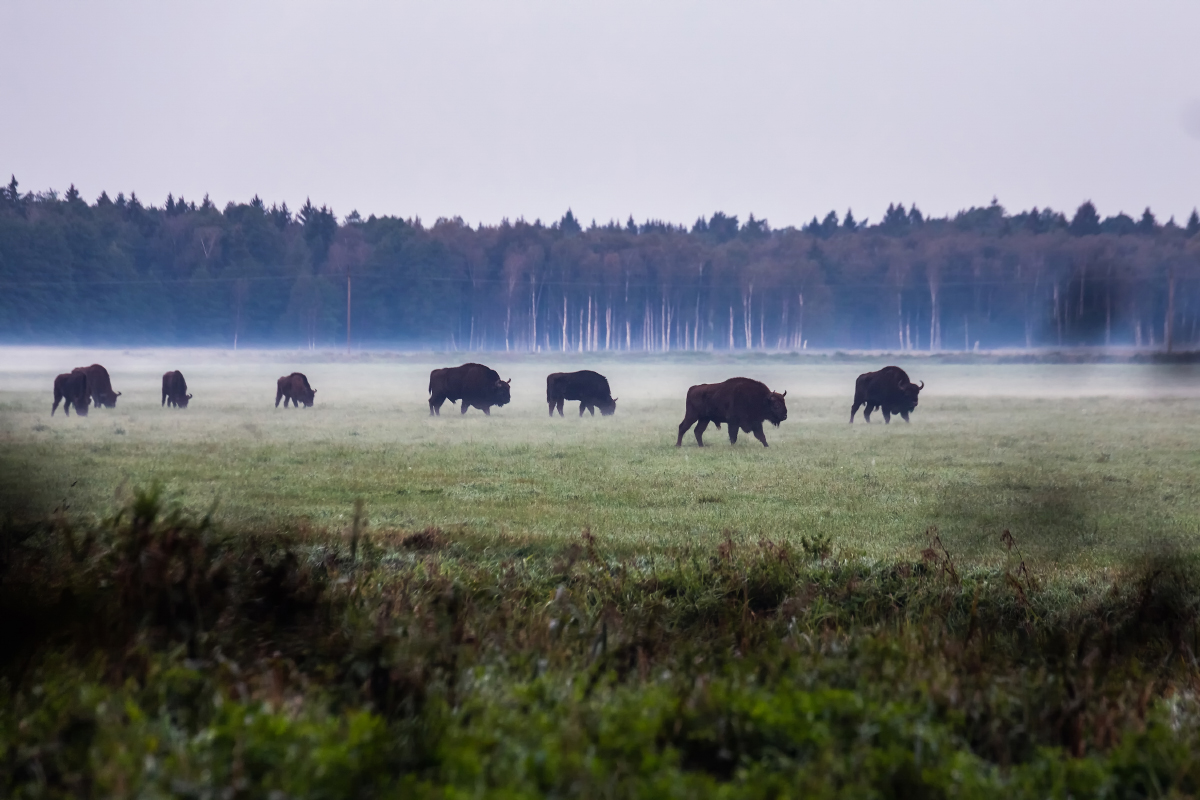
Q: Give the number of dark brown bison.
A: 8